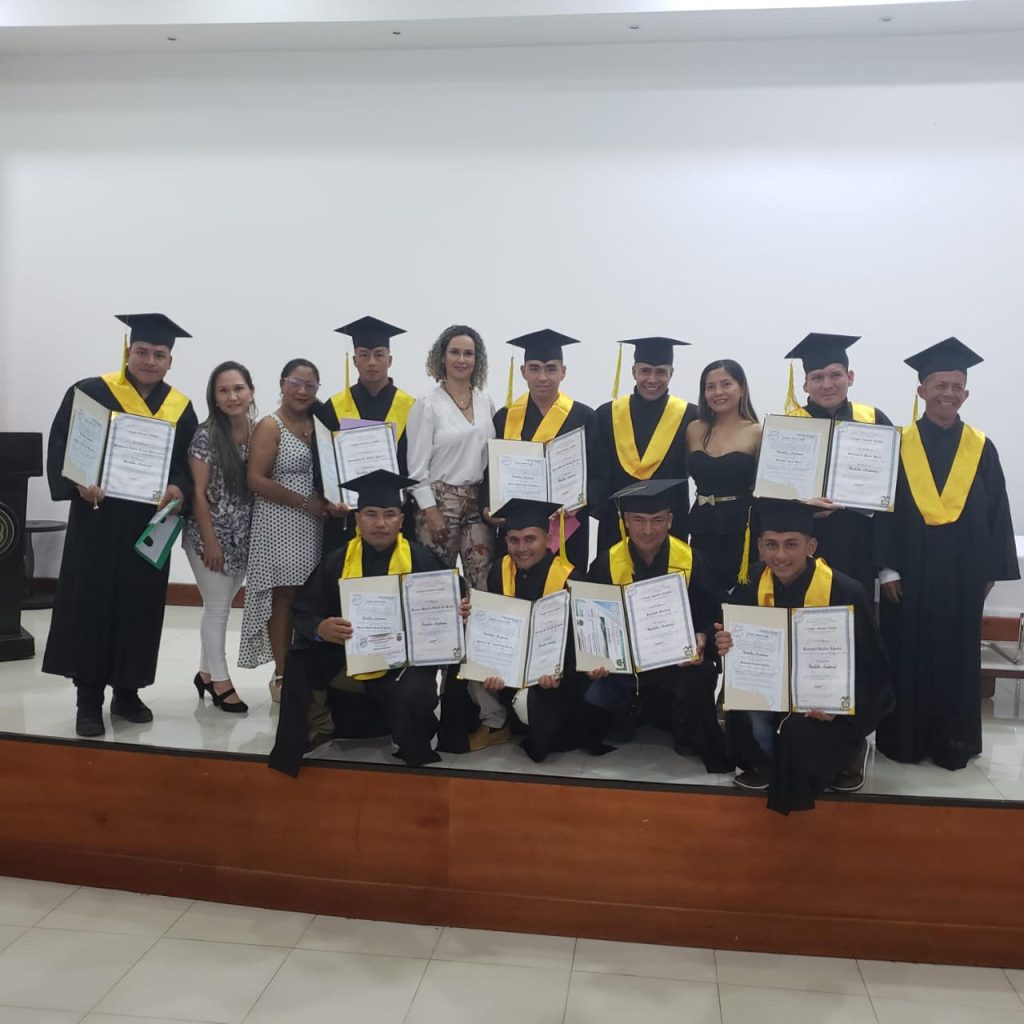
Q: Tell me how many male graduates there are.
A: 10